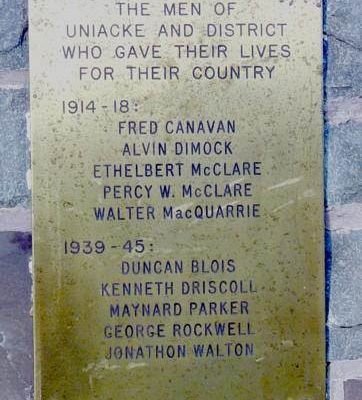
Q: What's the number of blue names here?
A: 10